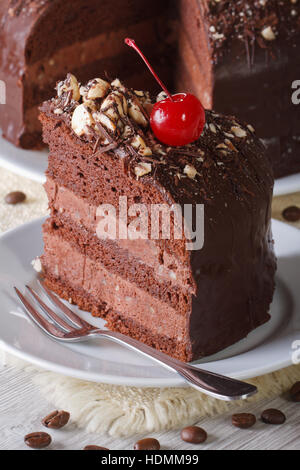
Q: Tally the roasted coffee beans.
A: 10